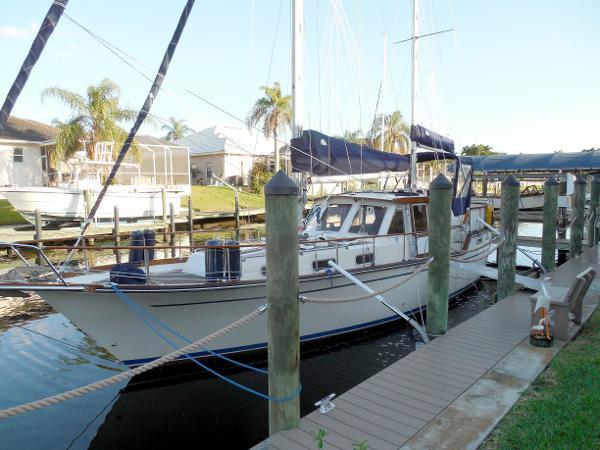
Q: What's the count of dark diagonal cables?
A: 2